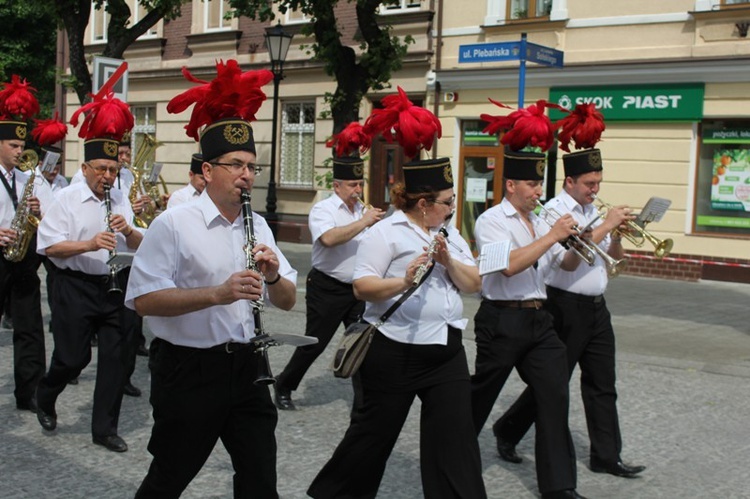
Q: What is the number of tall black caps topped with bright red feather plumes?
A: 8